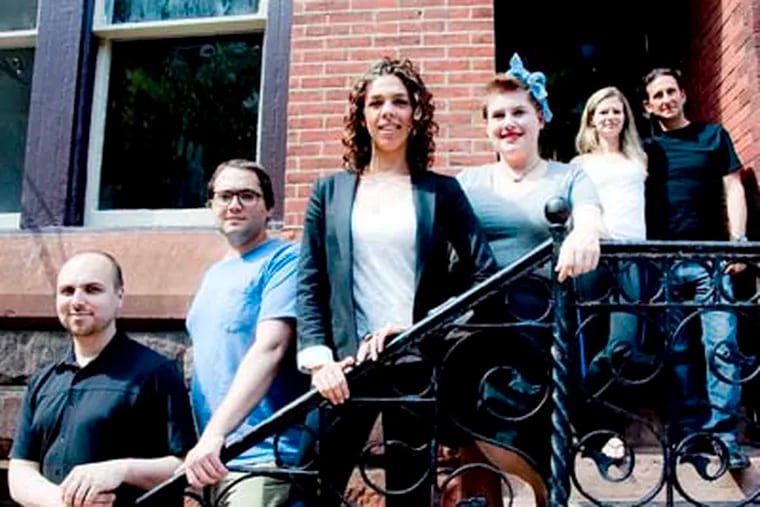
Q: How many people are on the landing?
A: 2